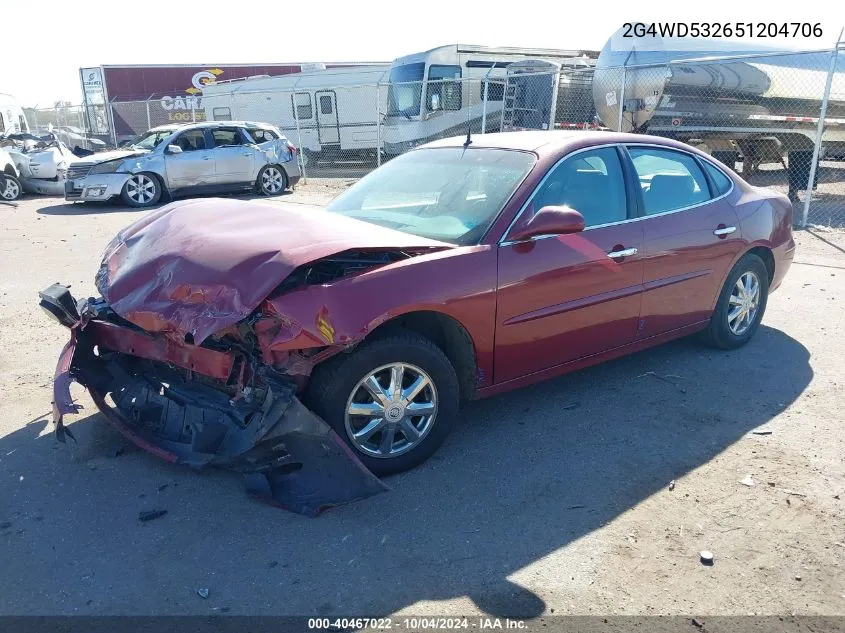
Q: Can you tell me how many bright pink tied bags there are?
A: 0